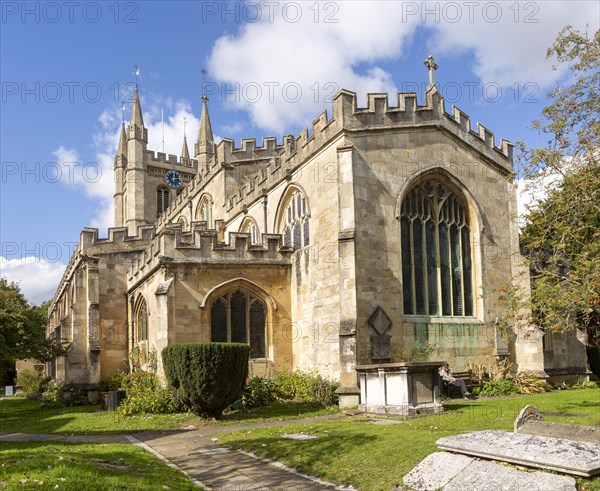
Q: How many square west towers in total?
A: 1